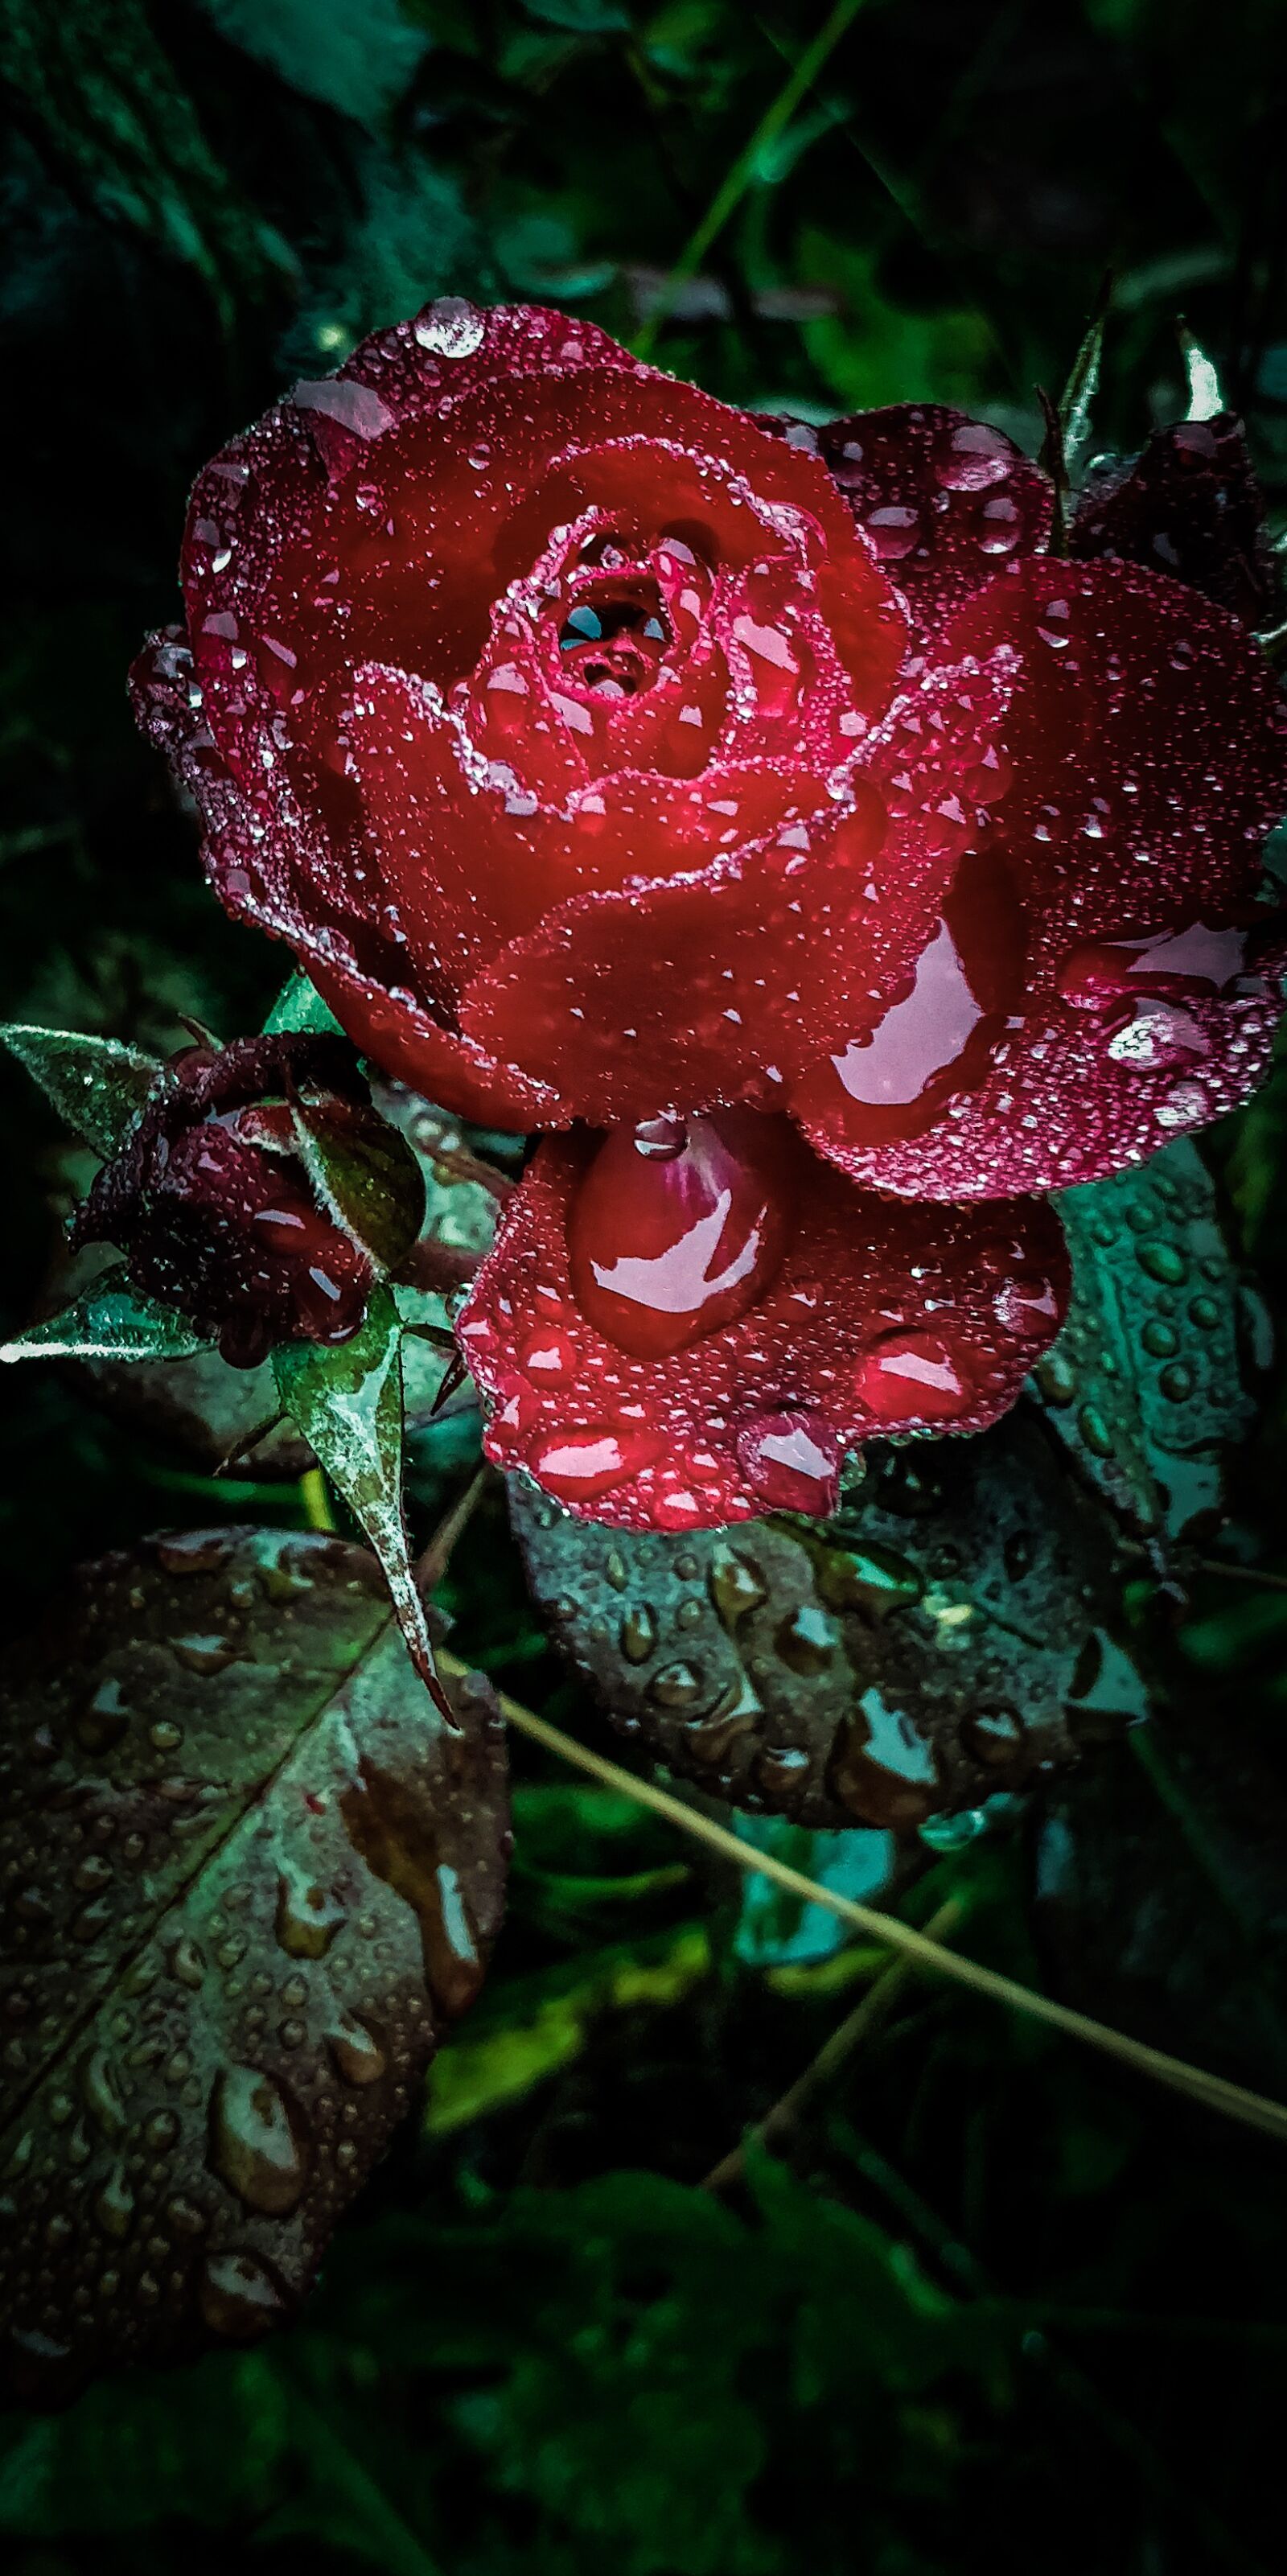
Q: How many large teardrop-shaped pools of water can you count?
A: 2